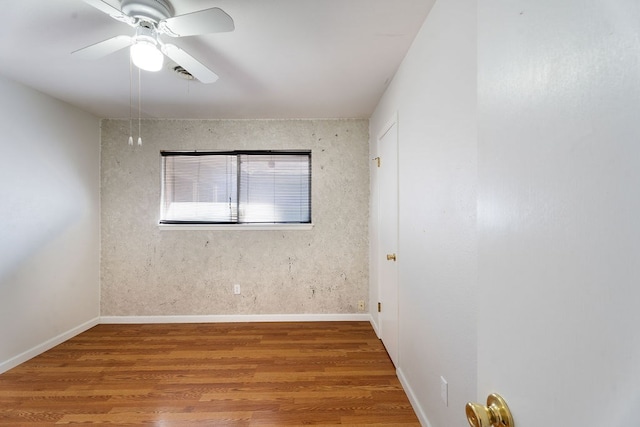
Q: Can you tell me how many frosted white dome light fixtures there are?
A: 1